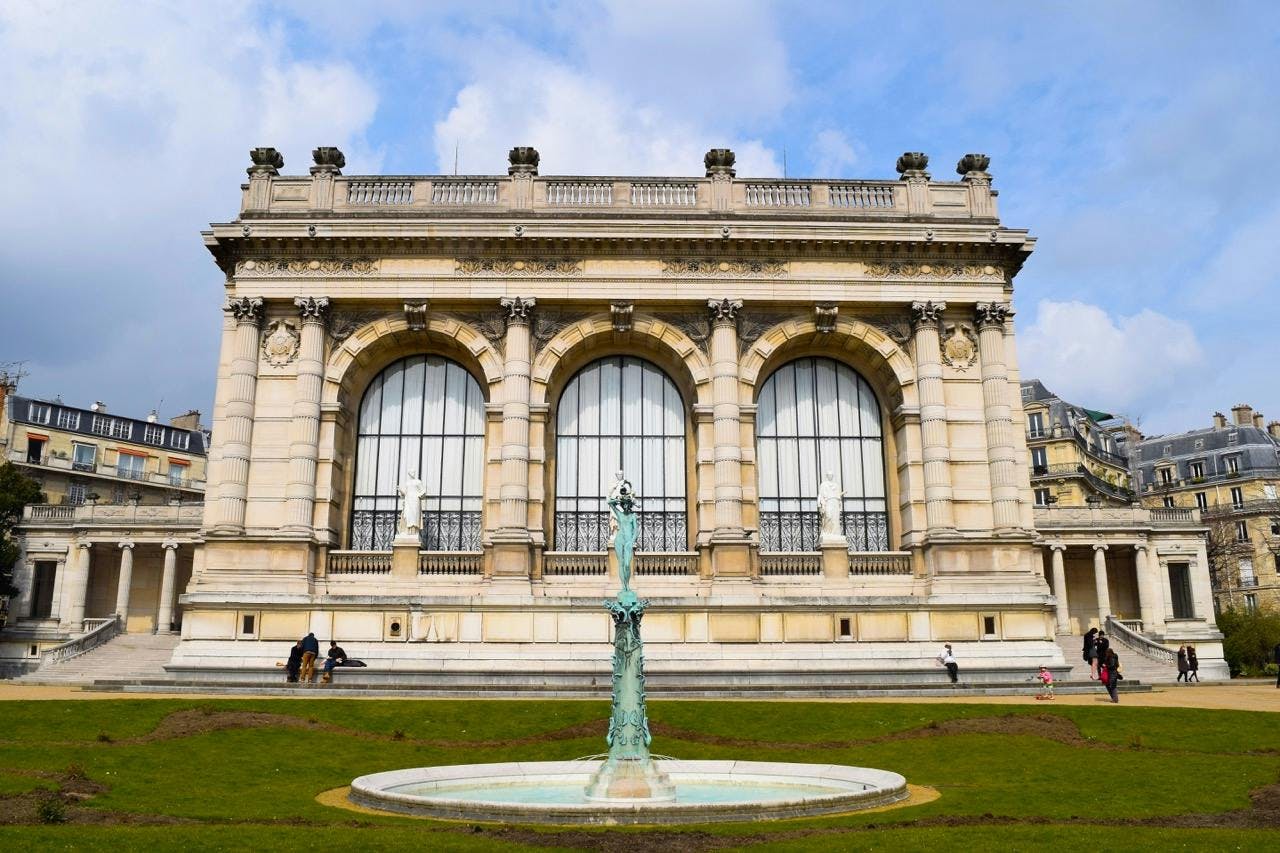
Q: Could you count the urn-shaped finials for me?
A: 6